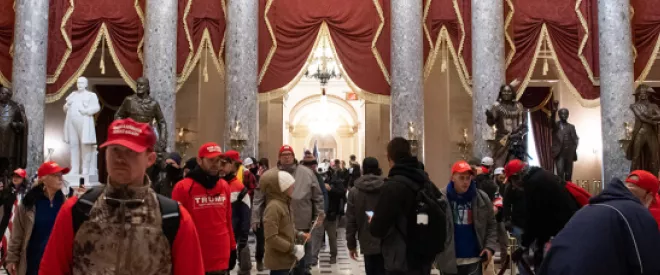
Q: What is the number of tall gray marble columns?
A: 6